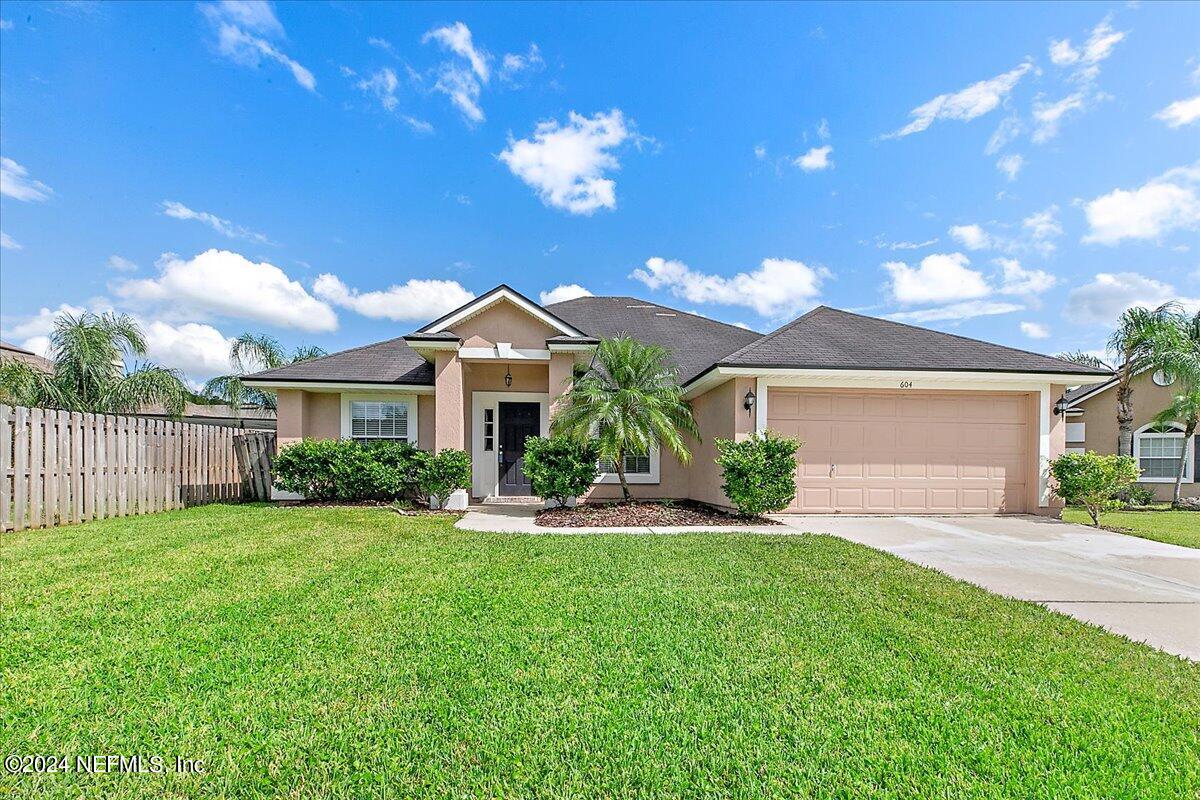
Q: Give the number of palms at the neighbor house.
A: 2